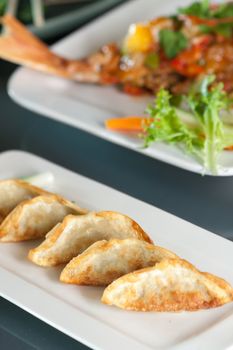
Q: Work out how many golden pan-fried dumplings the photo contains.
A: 5